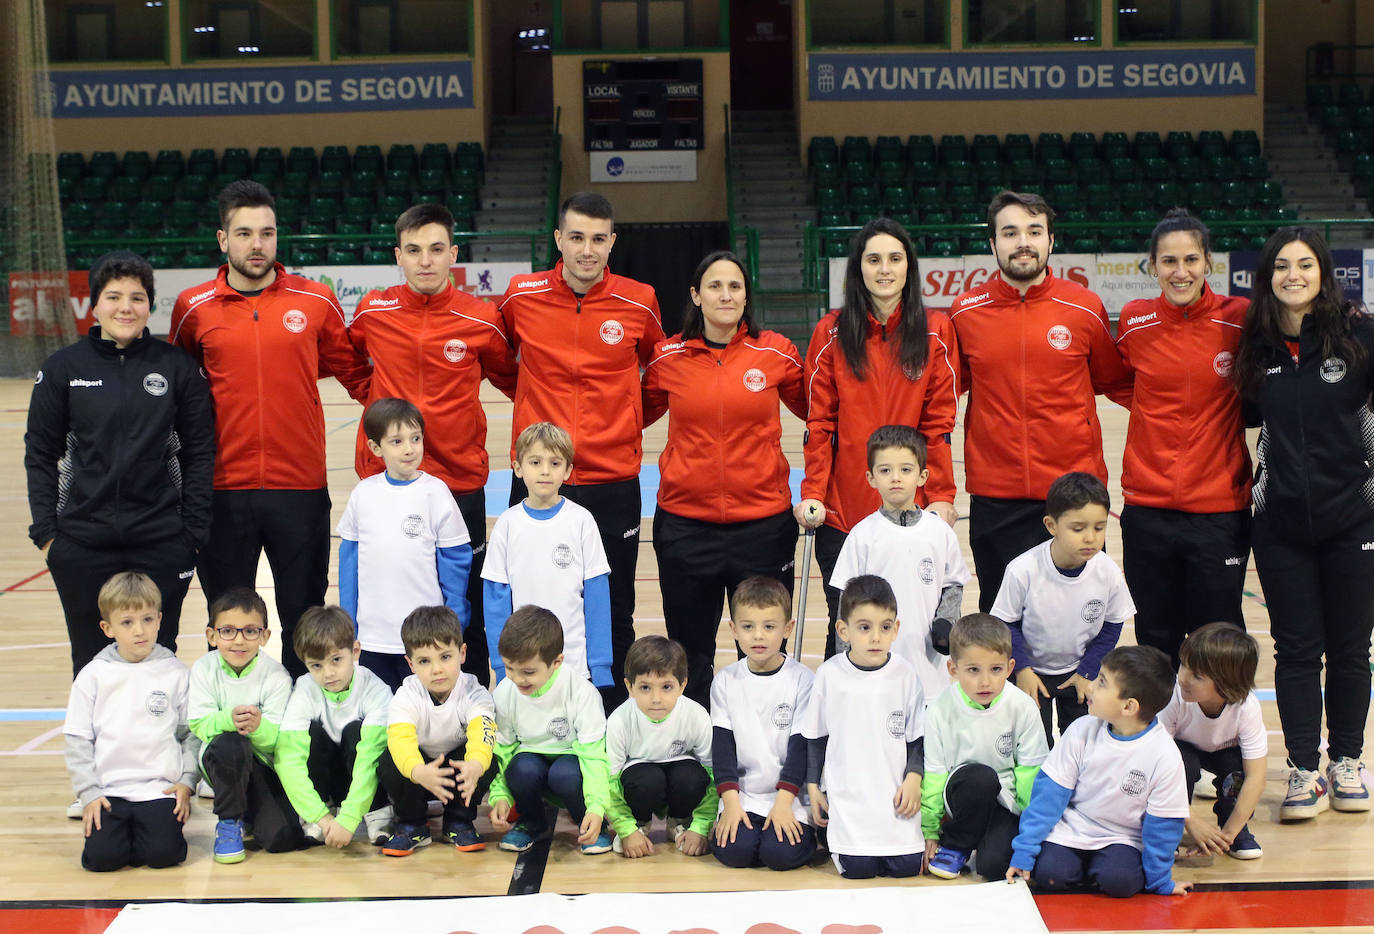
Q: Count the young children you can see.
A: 15